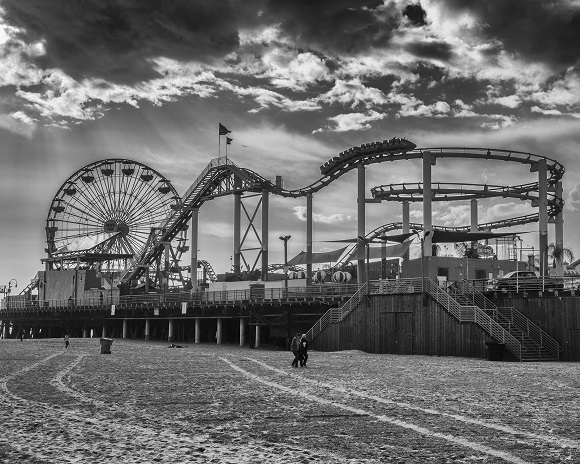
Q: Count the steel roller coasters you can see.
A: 1